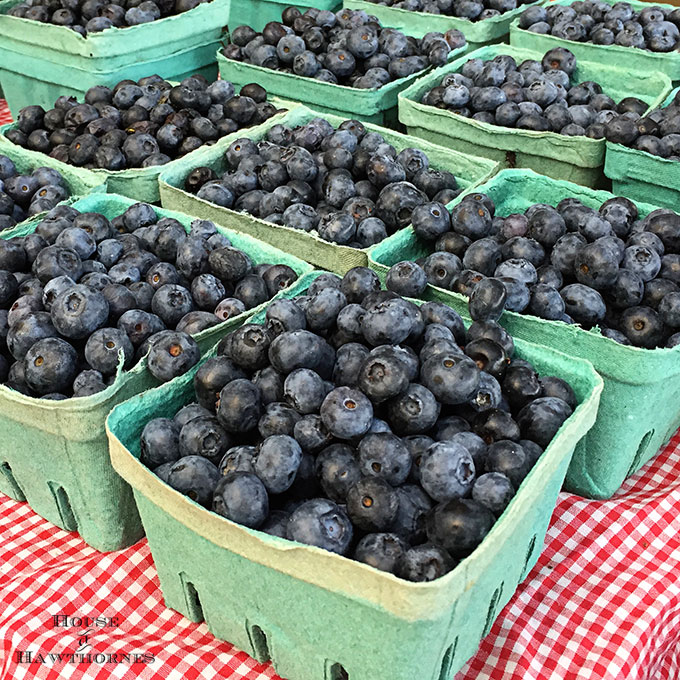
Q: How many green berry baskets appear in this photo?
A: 13